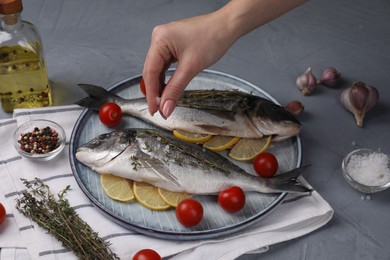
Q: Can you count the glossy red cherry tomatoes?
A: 7